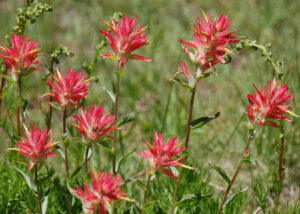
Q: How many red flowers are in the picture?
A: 9